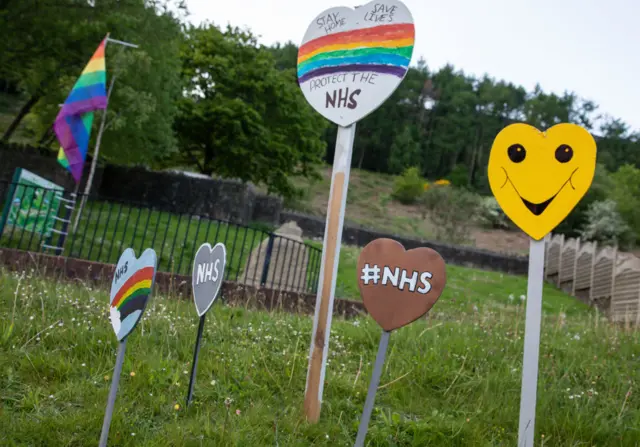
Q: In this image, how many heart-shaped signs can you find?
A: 5